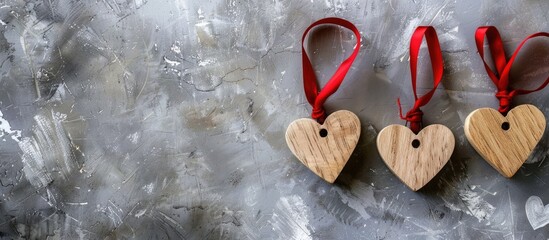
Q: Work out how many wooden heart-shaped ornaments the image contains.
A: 3